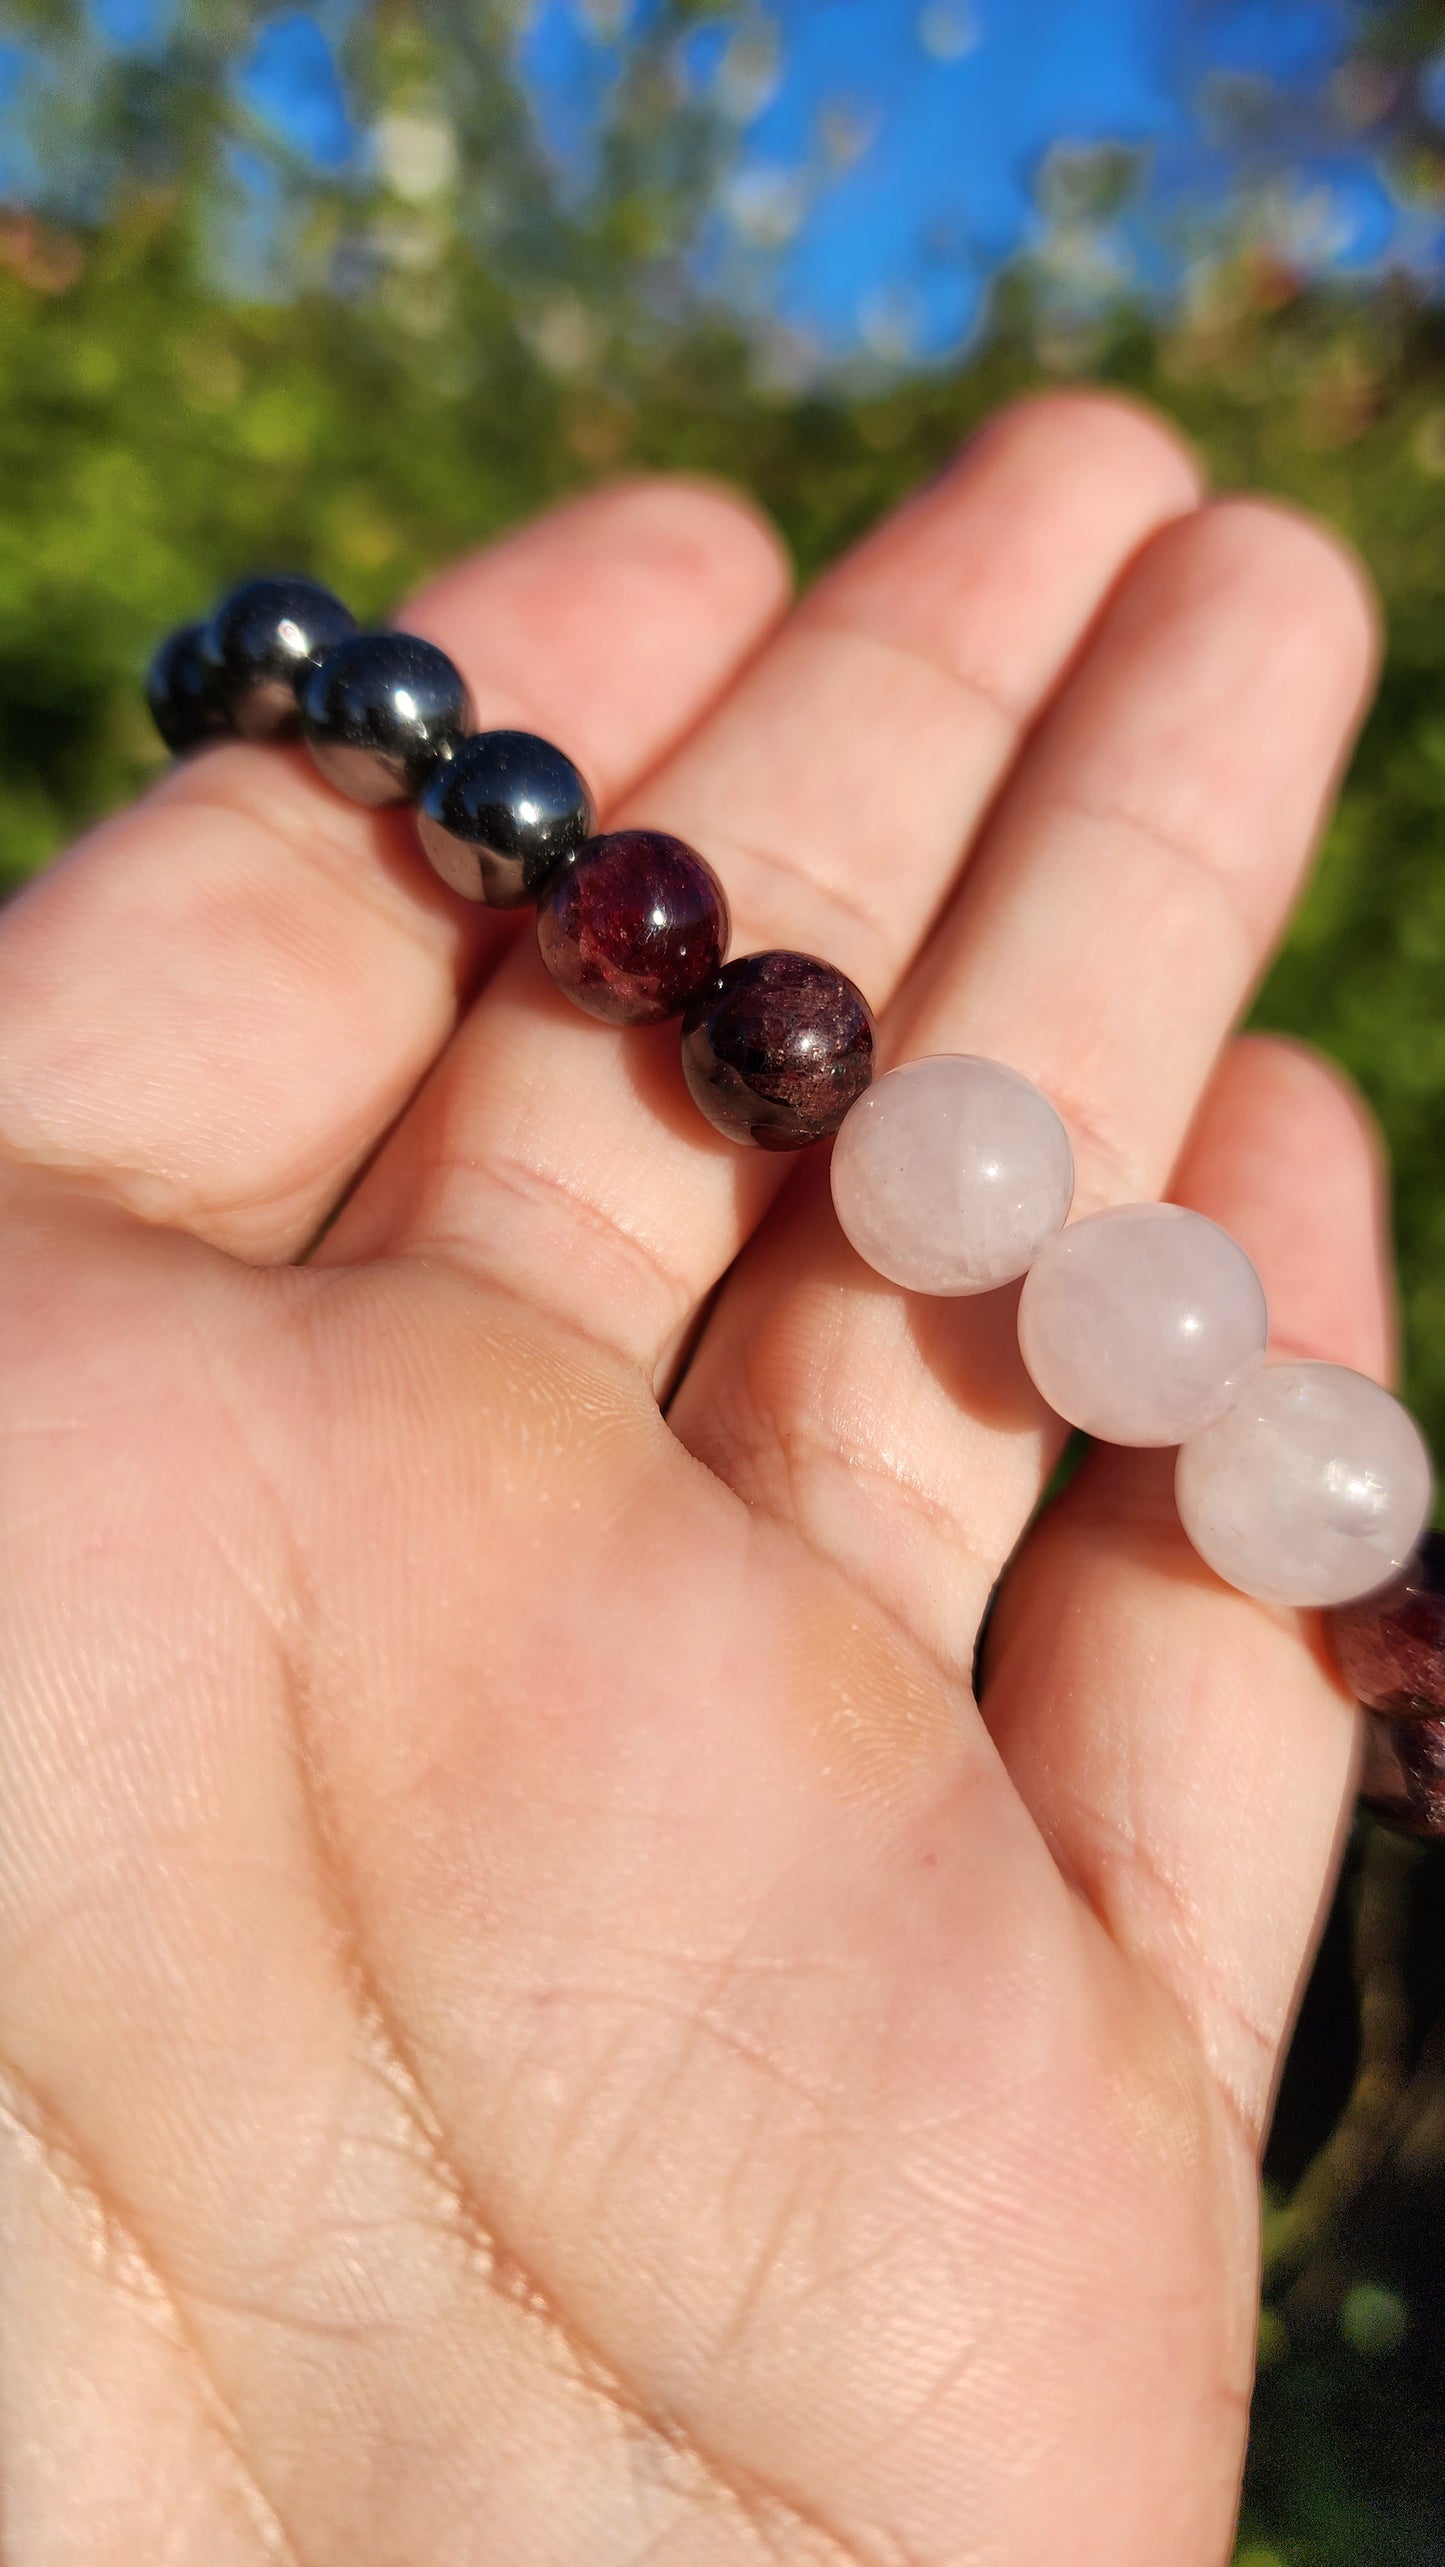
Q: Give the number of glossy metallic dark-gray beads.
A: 4